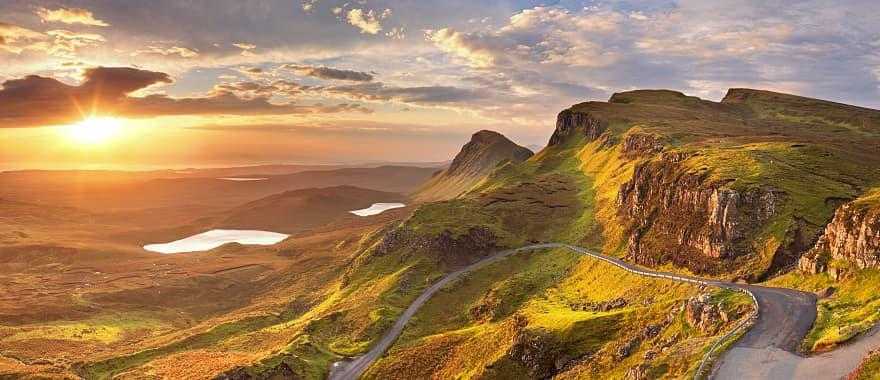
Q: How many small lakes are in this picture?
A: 3